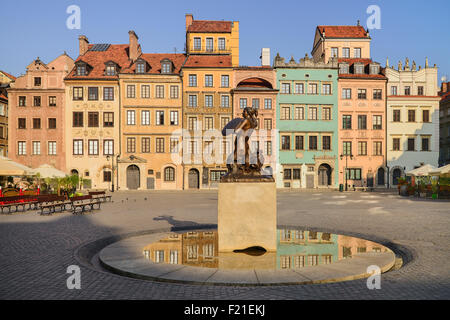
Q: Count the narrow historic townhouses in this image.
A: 8